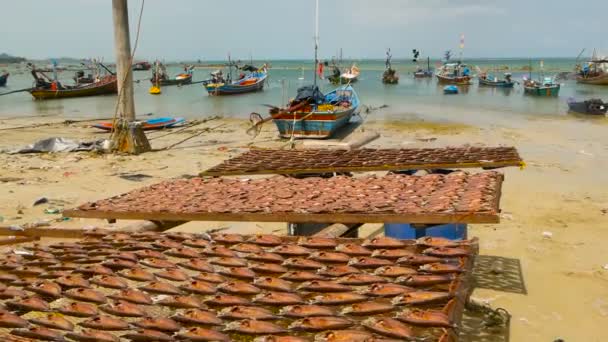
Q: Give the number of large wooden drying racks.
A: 3